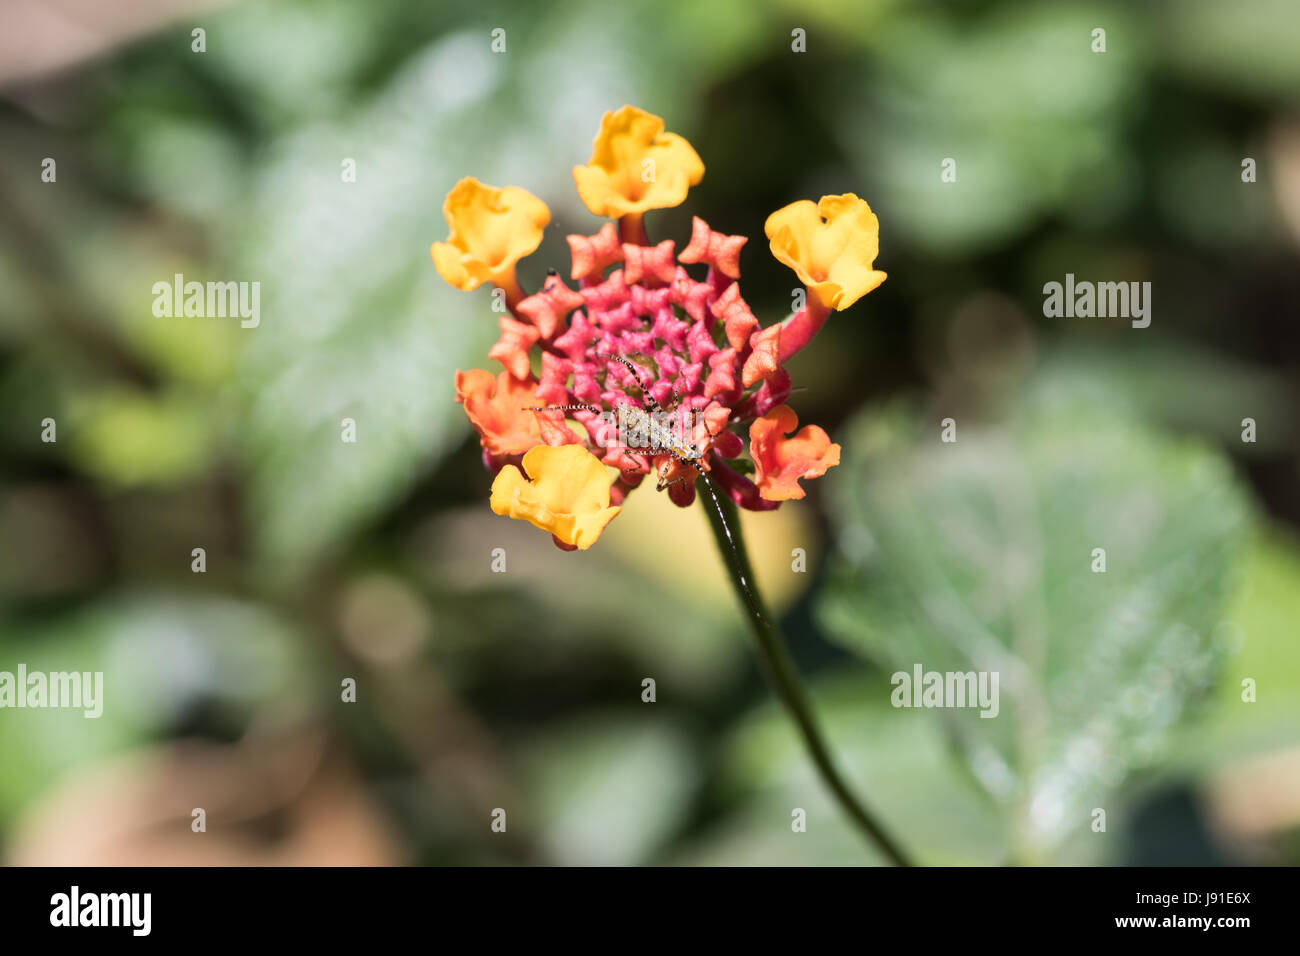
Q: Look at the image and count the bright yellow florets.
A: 4